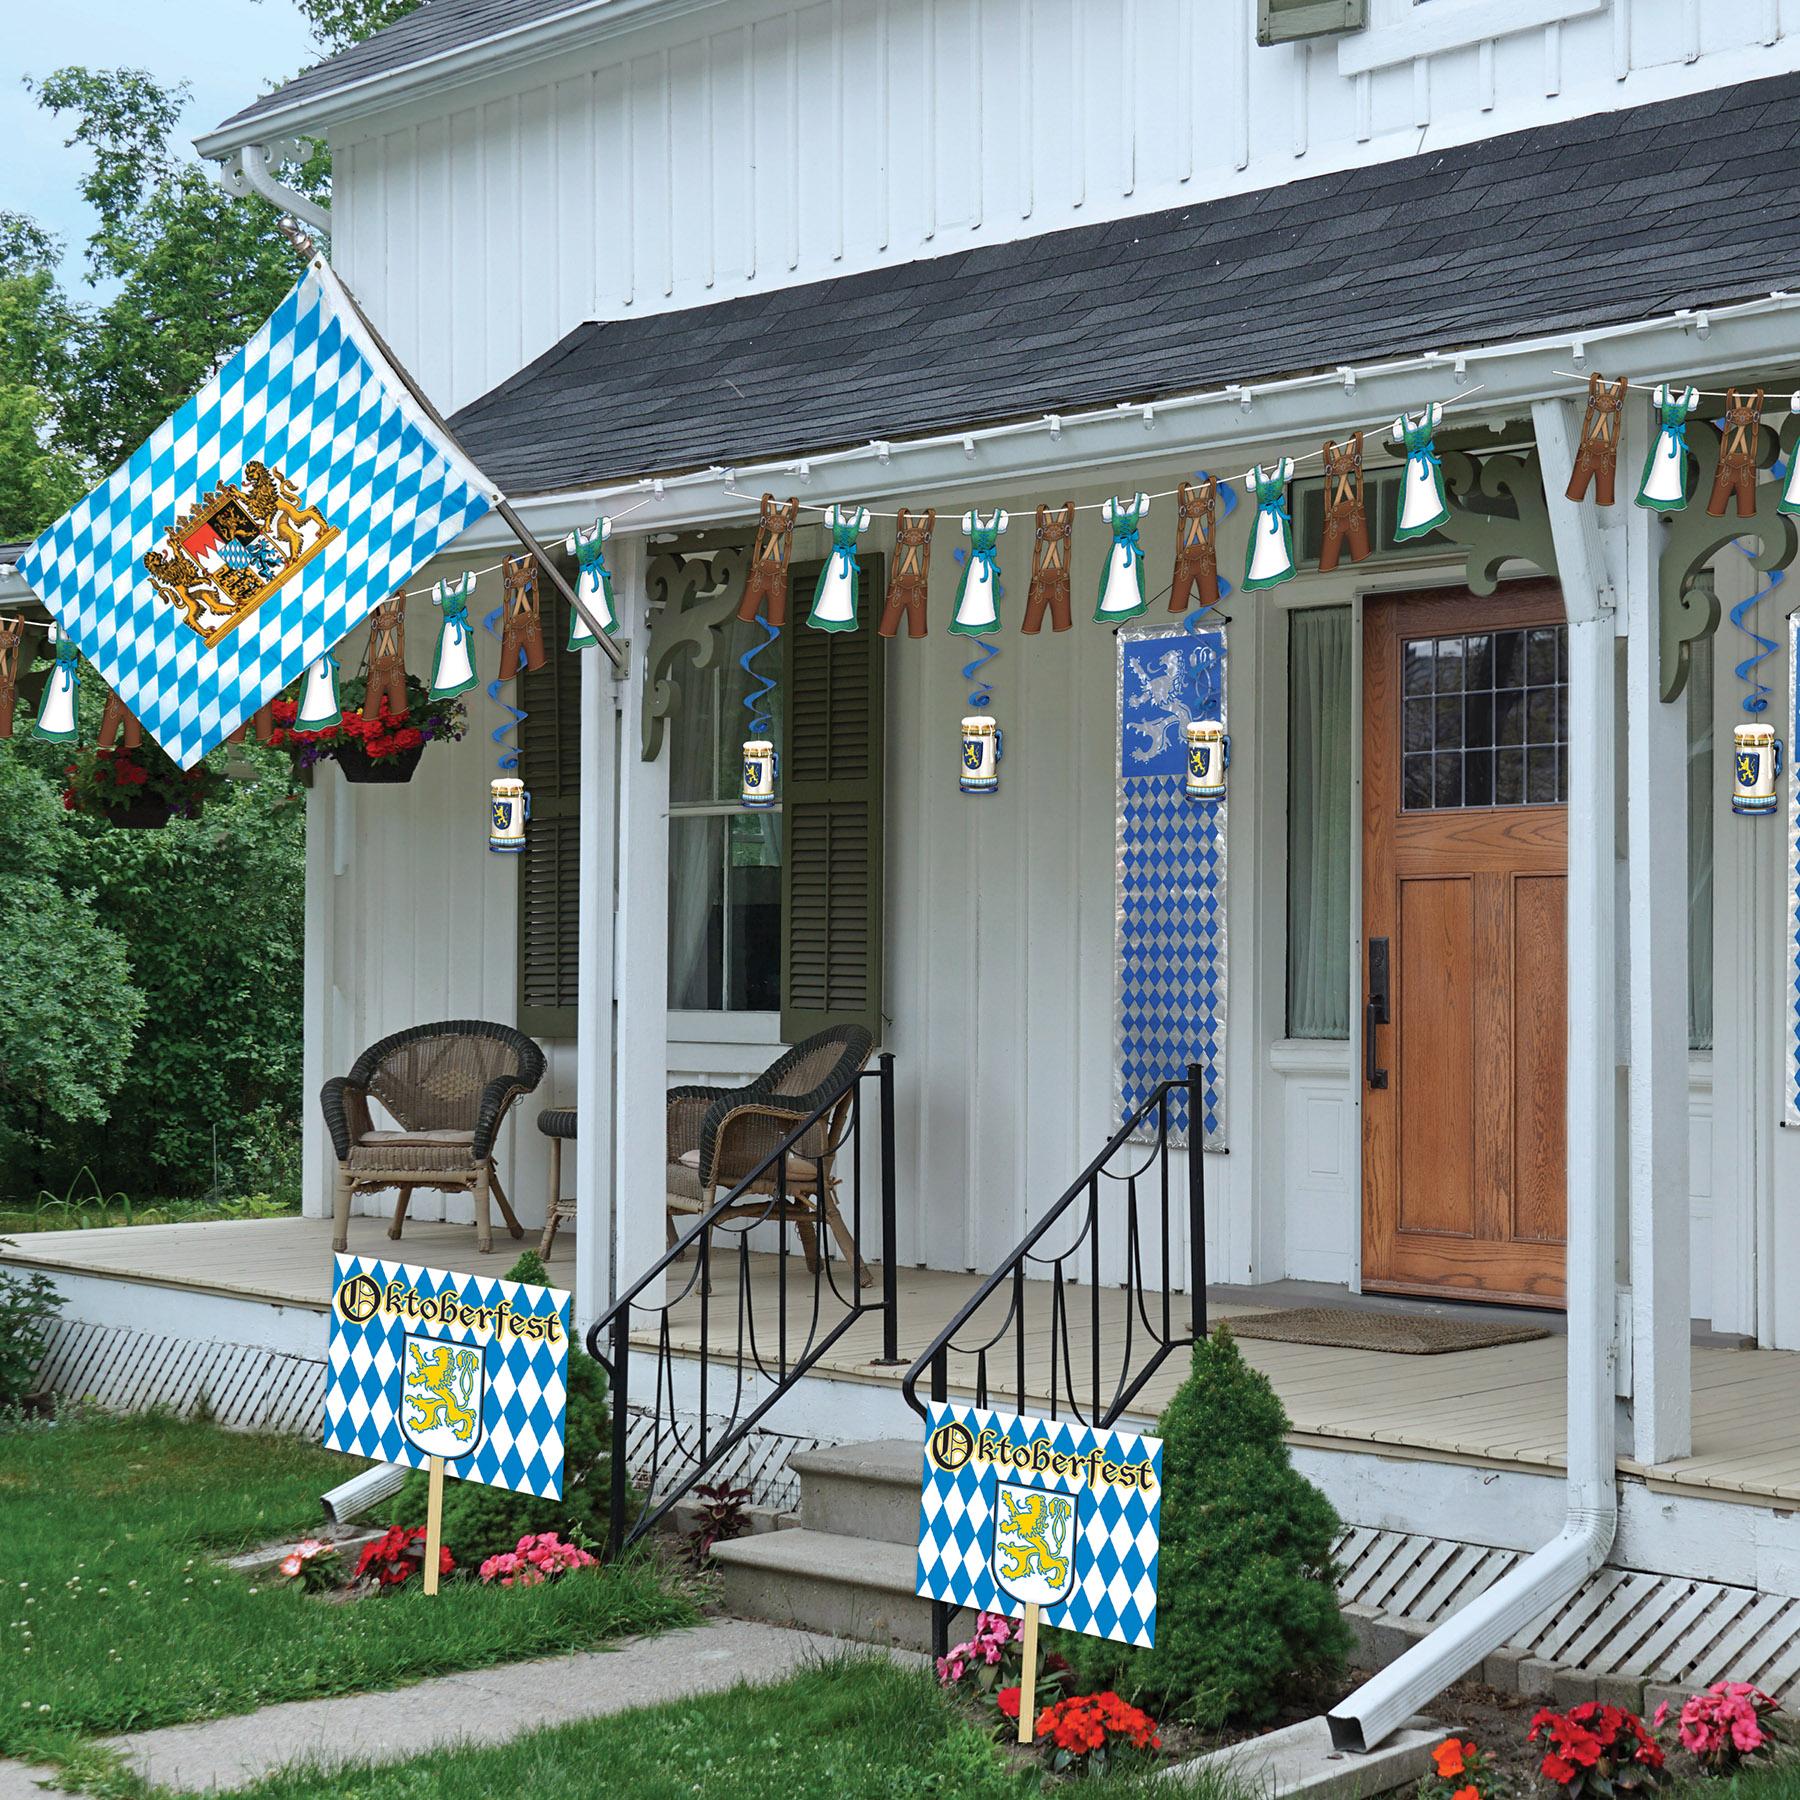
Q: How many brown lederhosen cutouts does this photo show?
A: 12